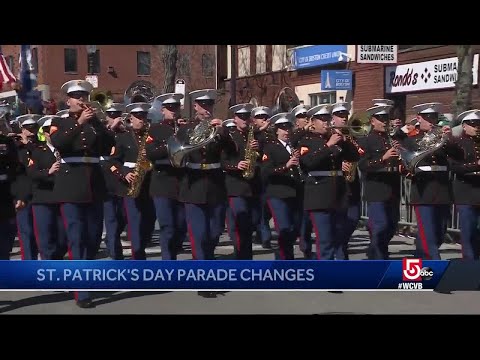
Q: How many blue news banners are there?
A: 1